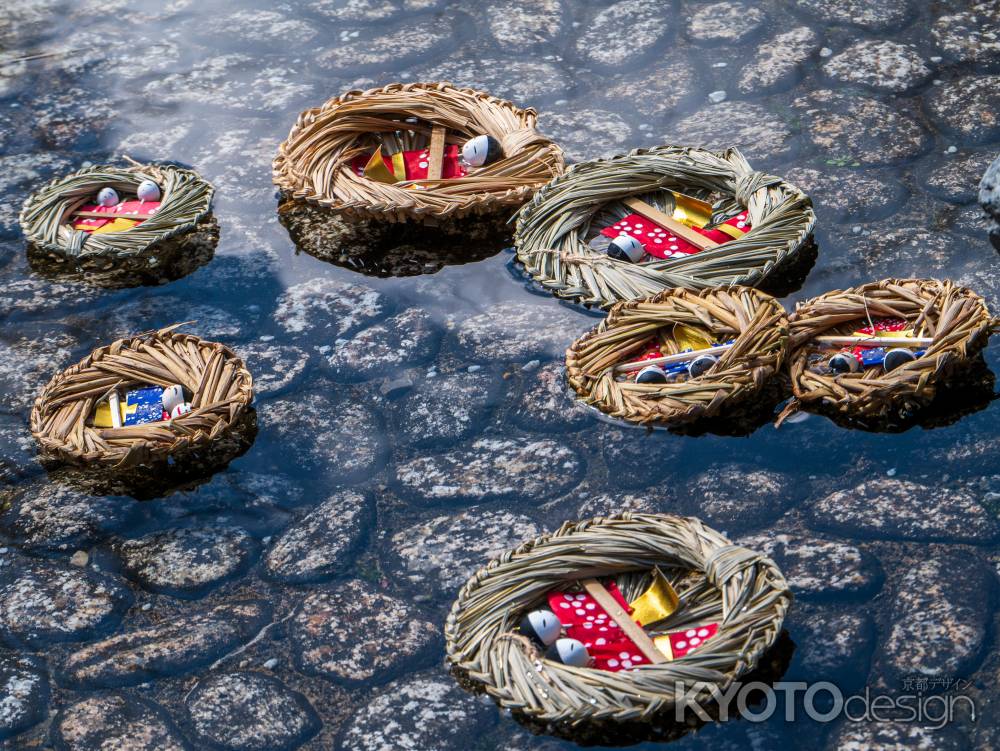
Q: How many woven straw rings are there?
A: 7